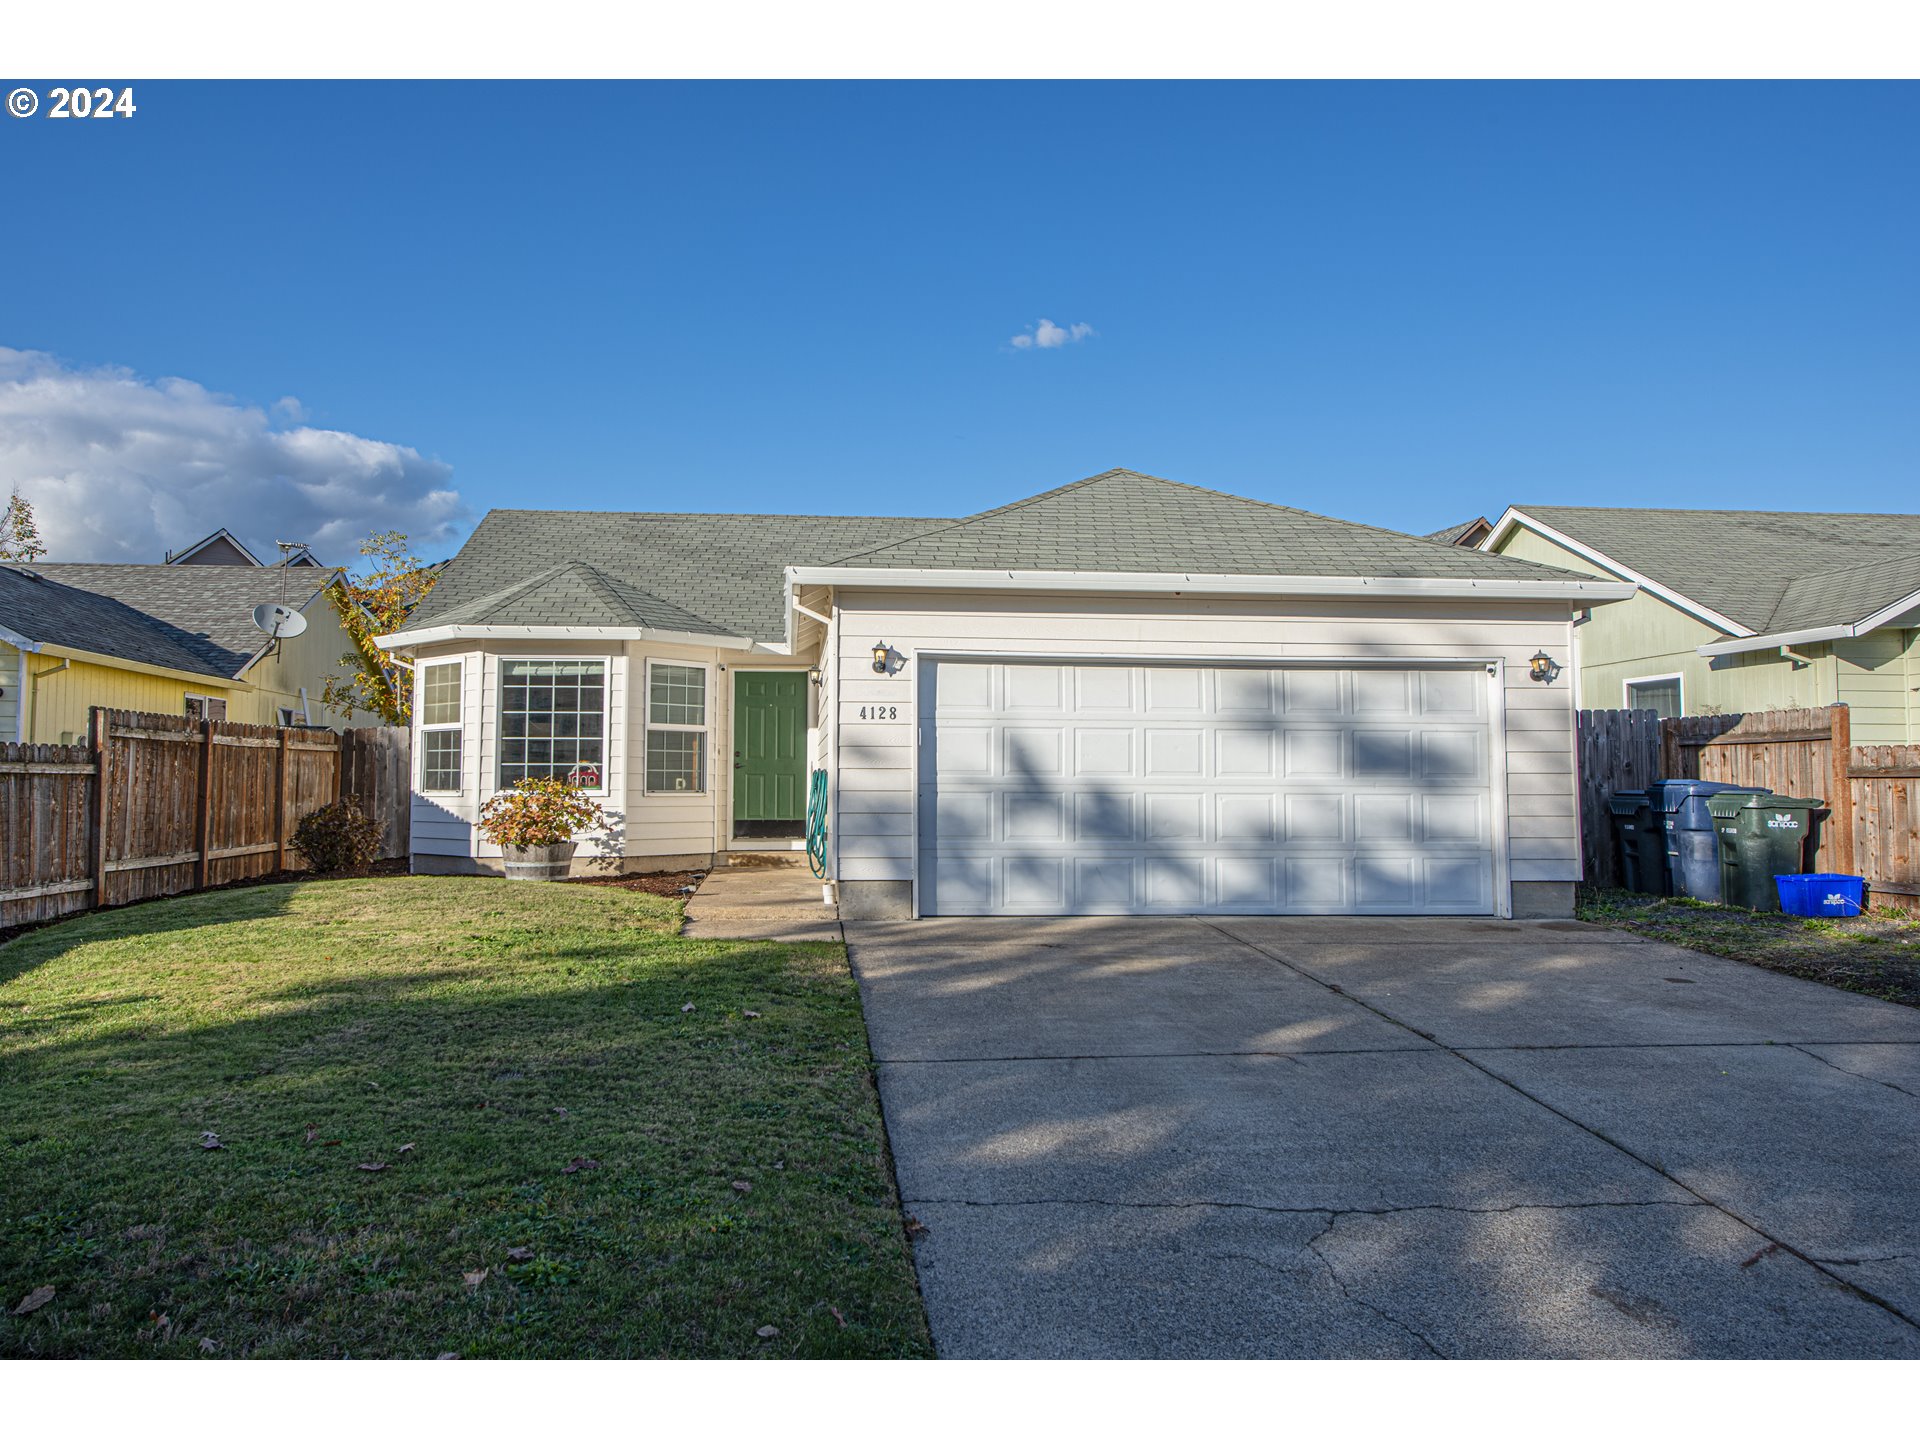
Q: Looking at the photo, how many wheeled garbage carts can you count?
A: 3